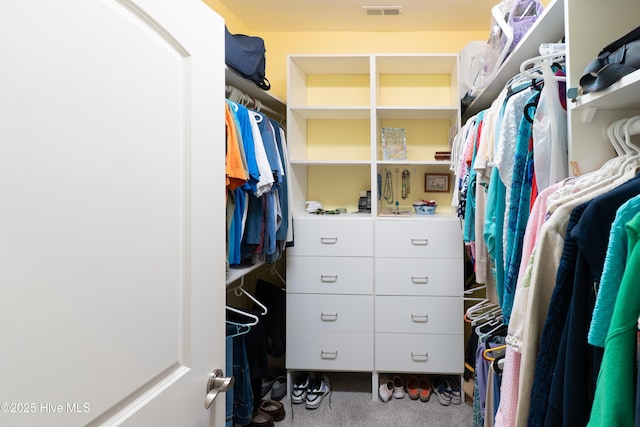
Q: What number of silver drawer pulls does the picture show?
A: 8